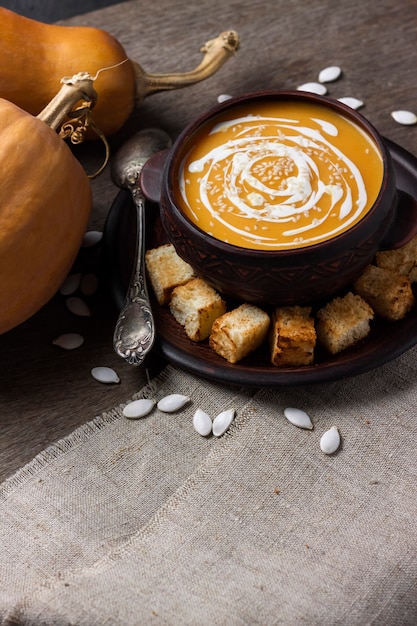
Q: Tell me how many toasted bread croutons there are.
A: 7